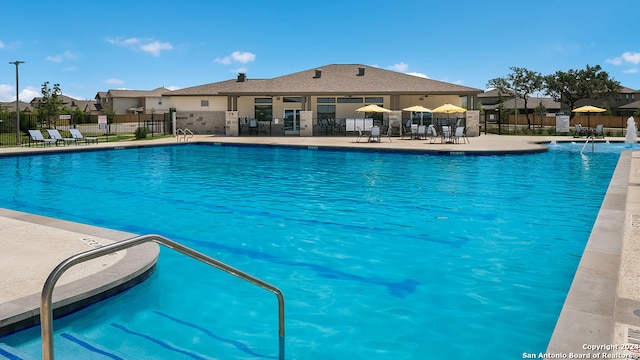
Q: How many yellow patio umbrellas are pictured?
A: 4